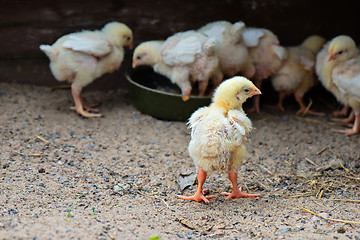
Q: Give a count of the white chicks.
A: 7